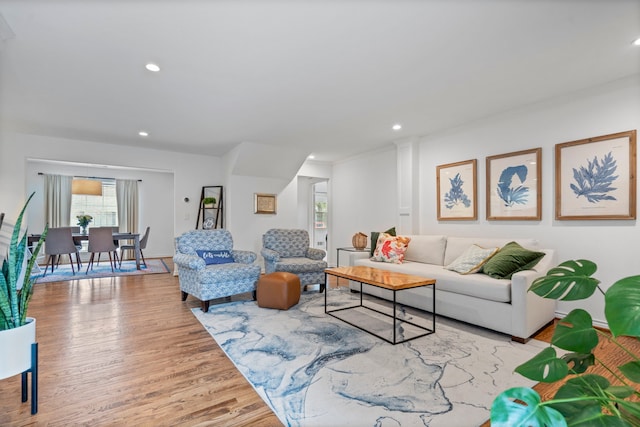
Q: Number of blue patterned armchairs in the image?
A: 2